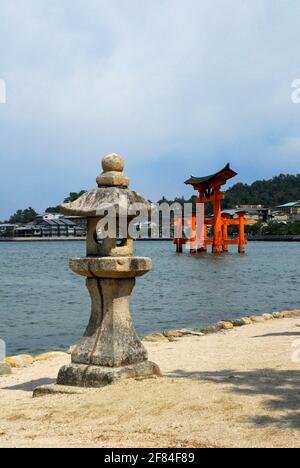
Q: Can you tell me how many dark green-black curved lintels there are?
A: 1